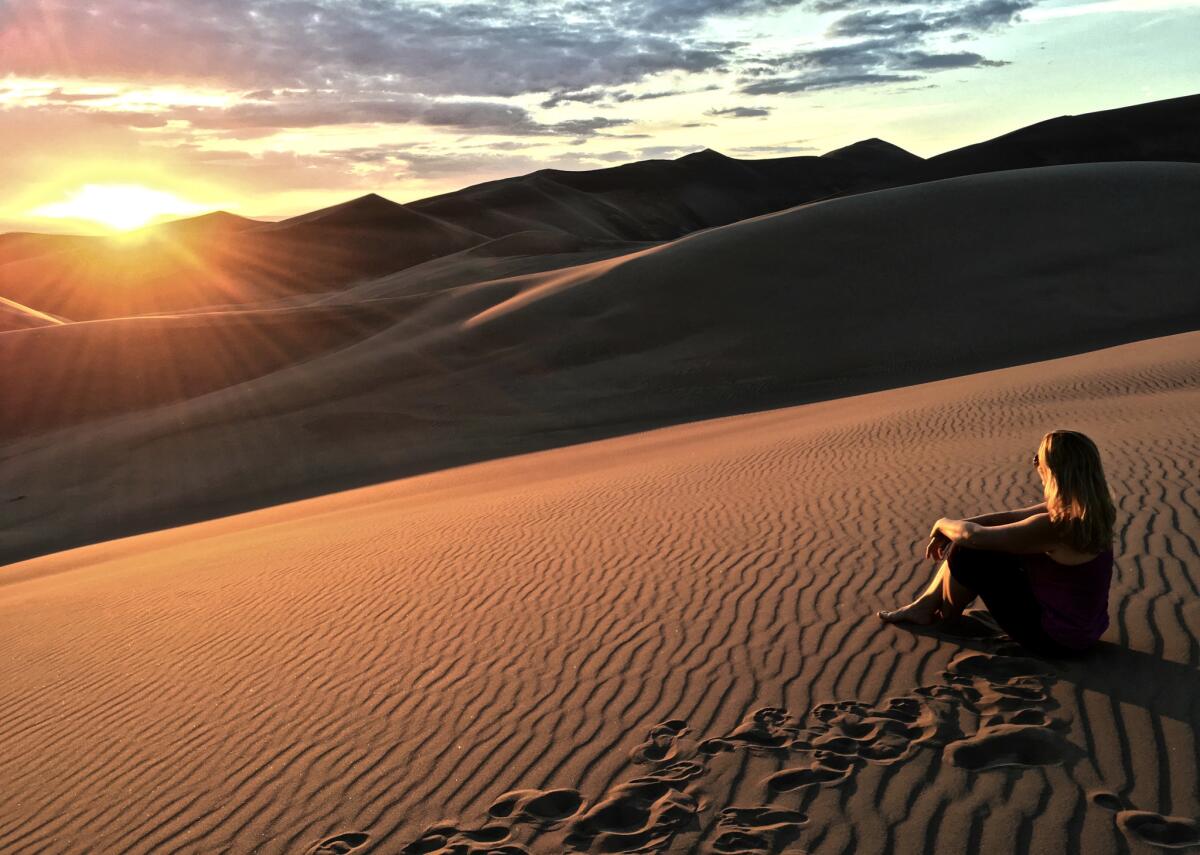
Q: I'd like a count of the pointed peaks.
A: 4